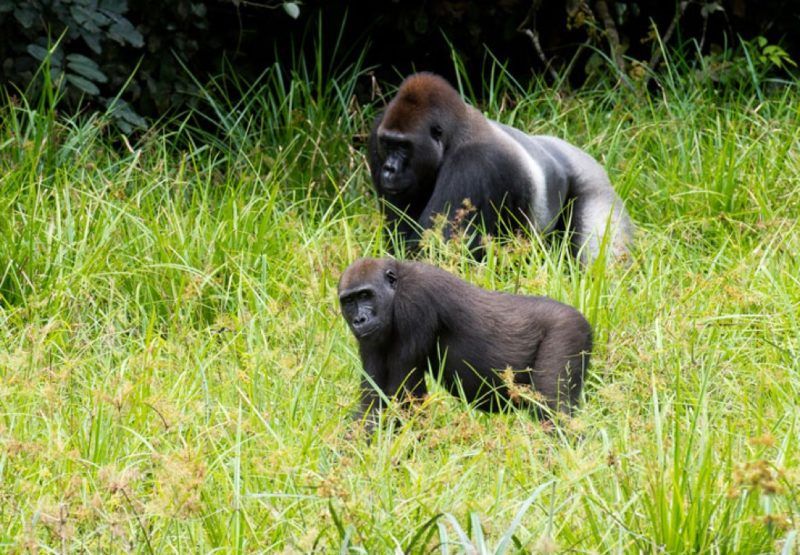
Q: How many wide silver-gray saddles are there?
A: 1